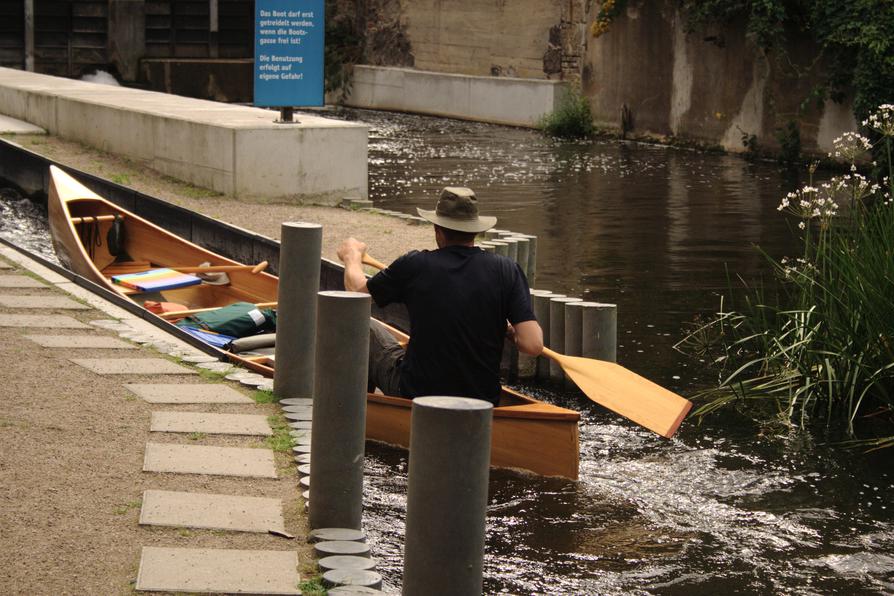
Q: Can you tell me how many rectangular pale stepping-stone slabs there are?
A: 11